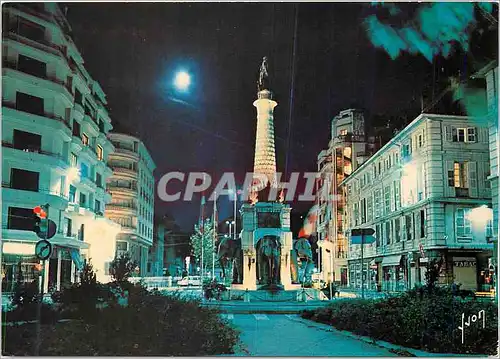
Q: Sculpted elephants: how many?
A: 3